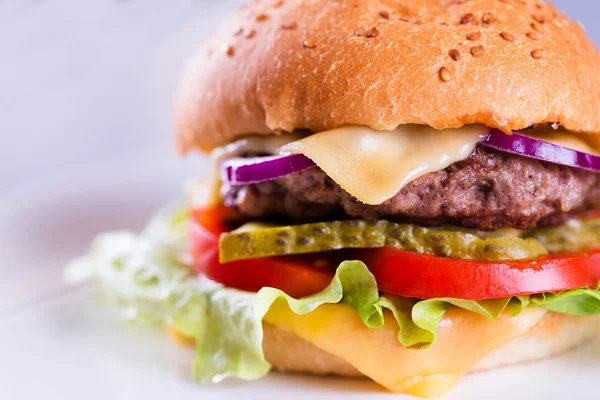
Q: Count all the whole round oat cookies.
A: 0